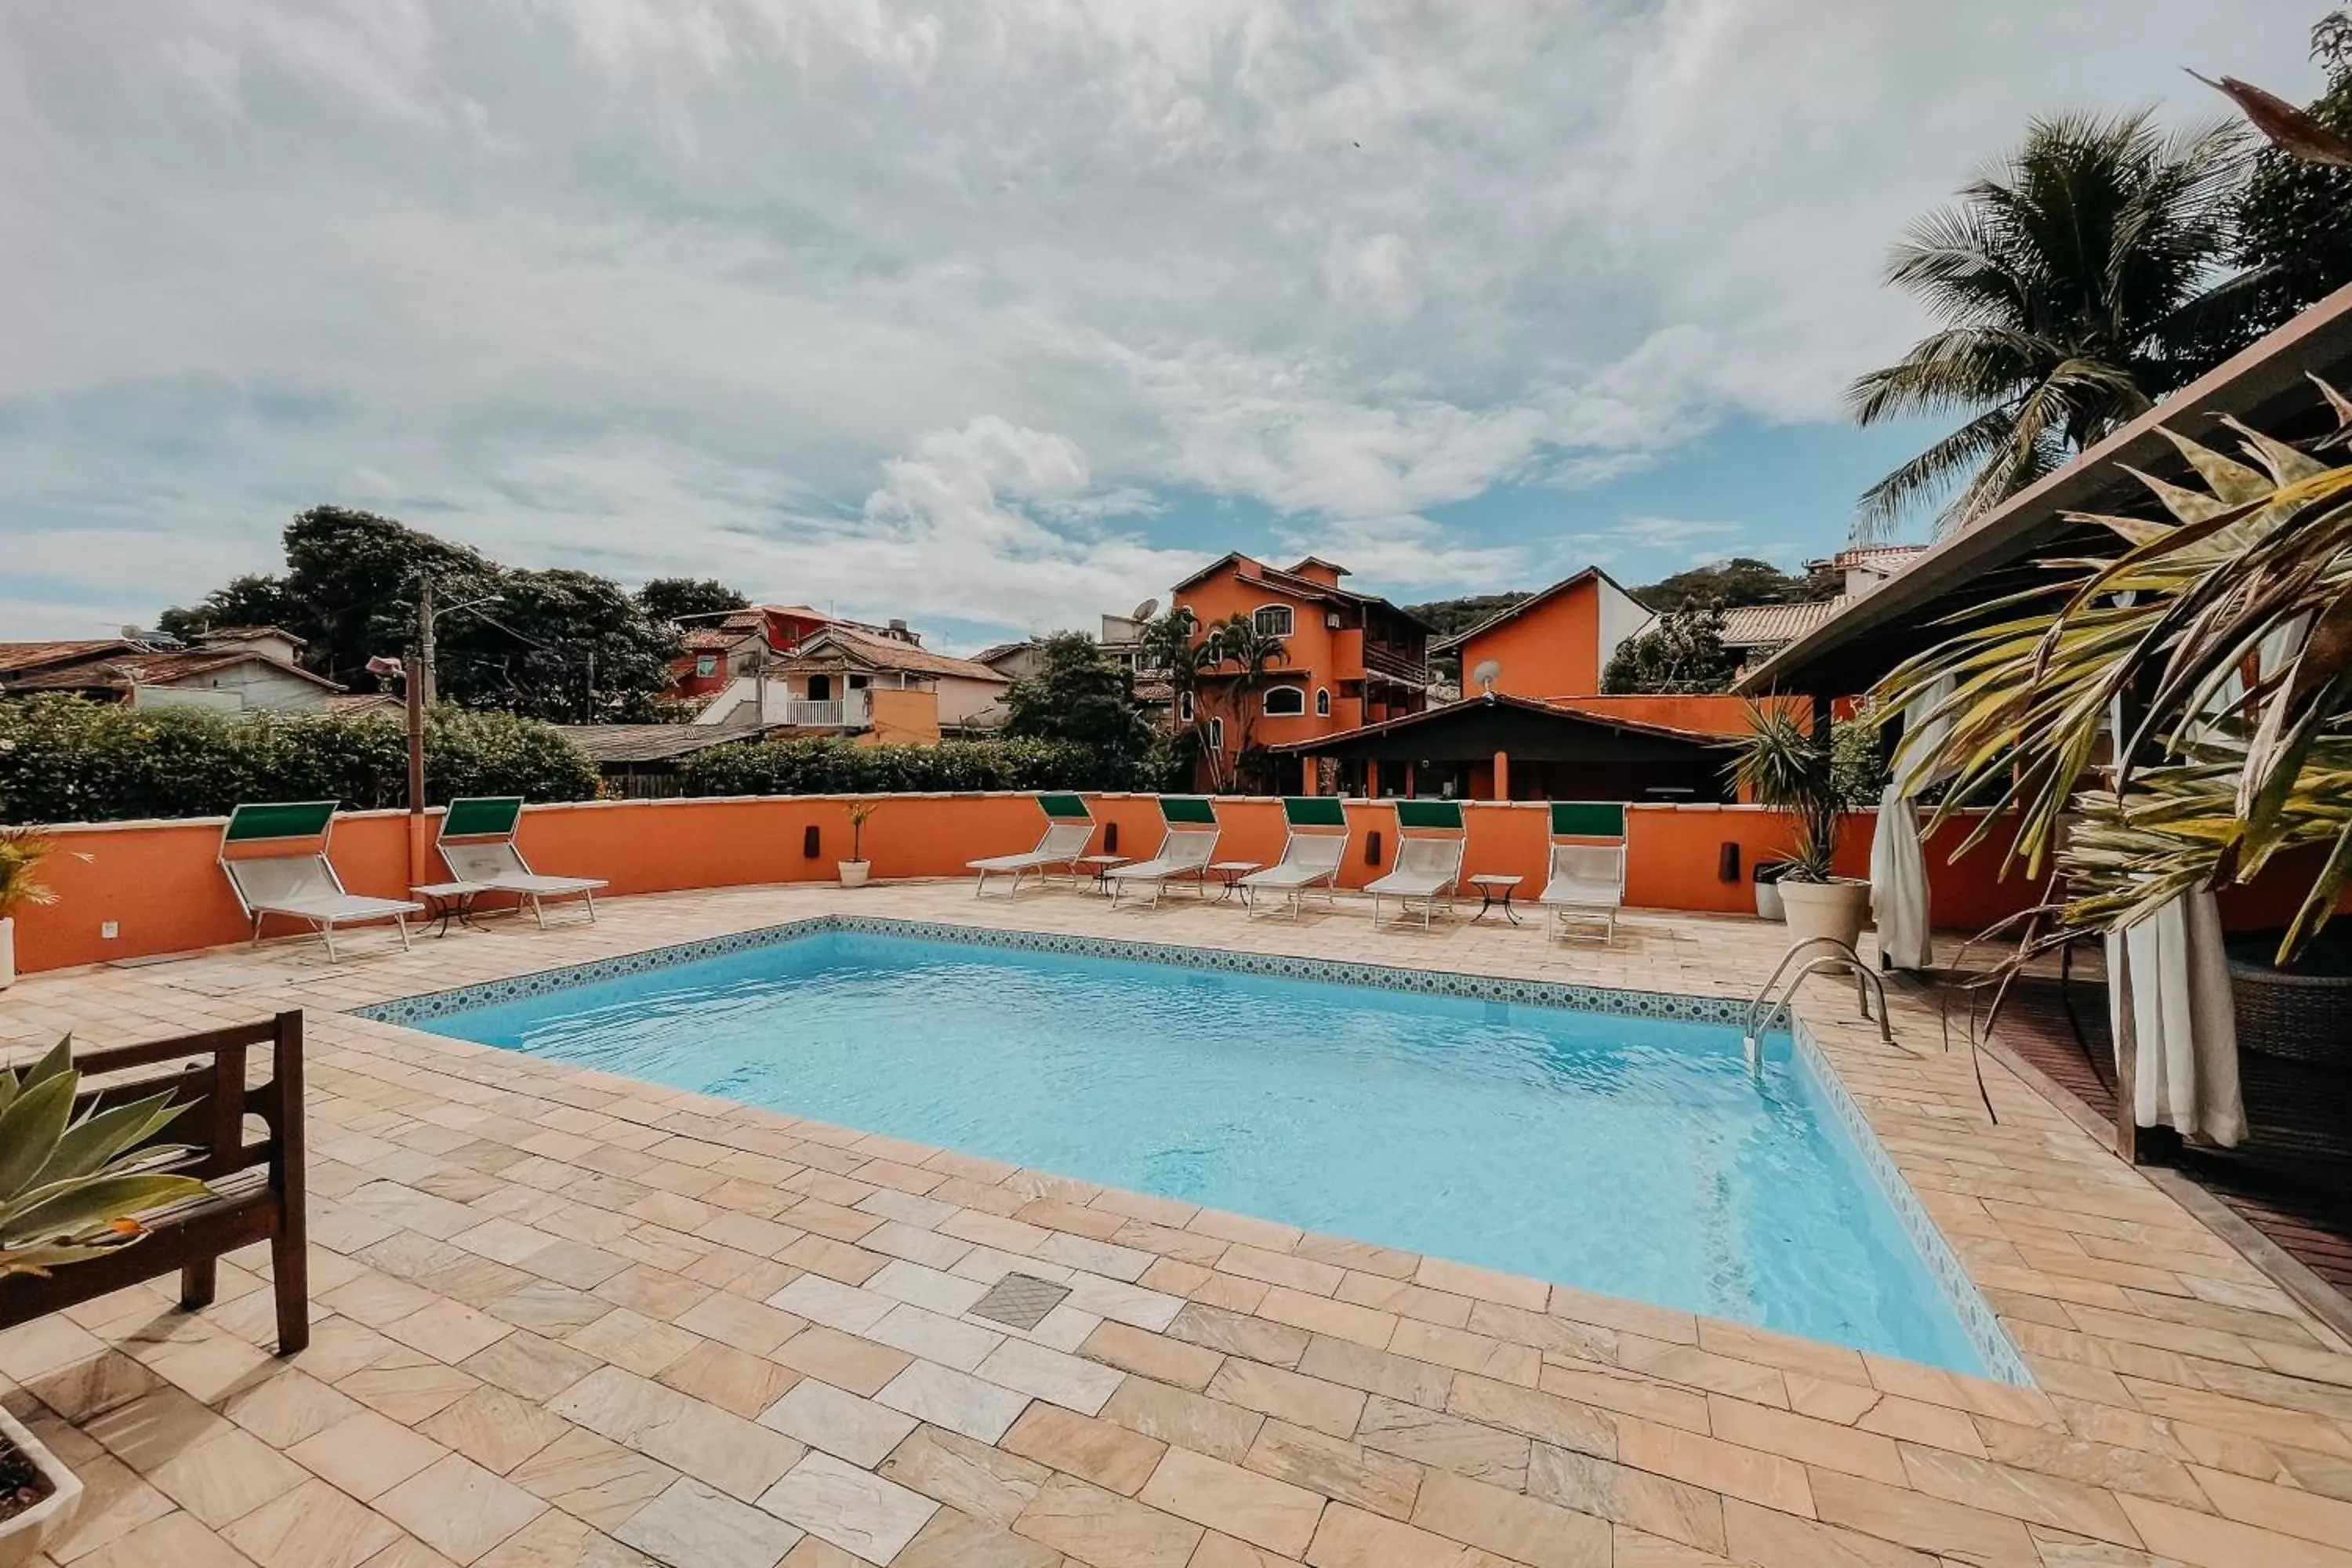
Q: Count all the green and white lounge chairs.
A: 7